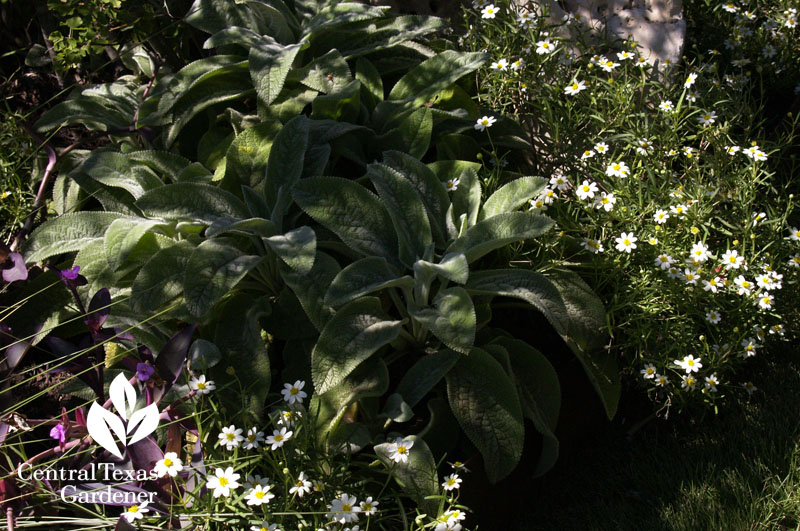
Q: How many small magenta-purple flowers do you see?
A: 3